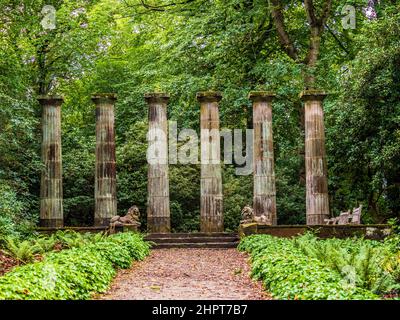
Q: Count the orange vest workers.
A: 0